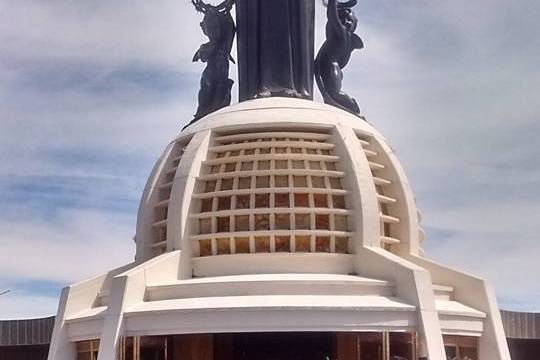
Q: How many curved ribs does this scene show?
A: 4